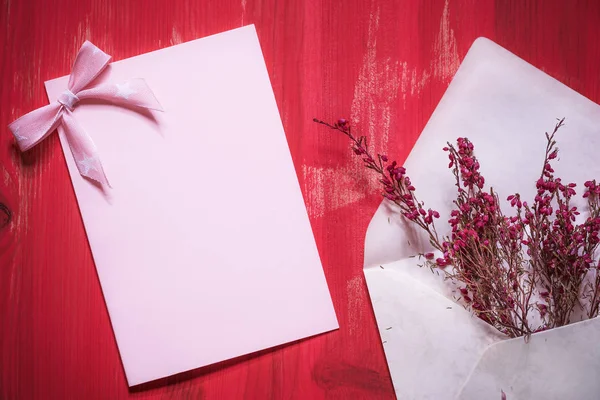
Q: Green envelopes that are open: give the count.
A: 0